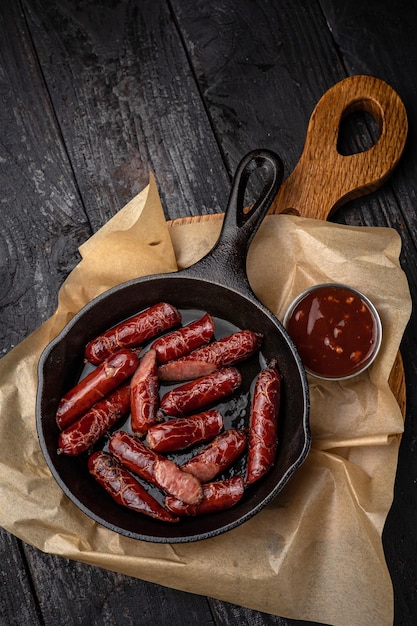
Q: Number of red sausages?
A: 13